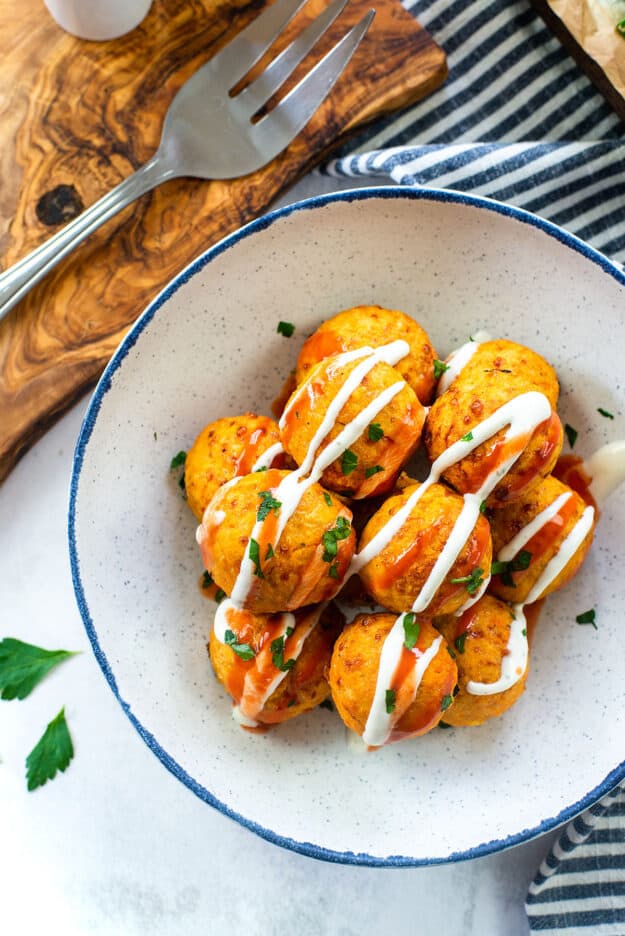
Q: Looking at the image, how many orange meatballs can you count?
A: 11